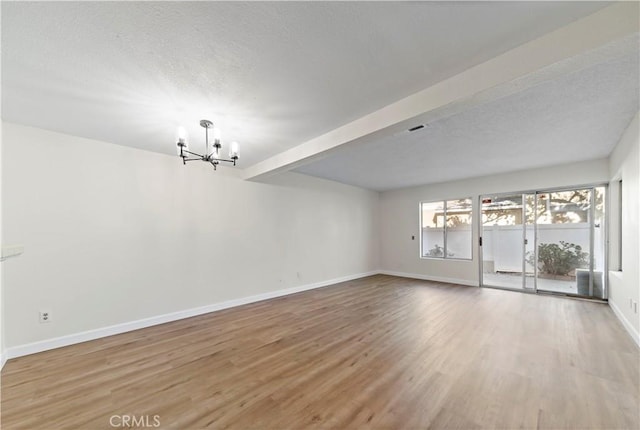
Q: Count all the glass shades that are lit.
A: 5